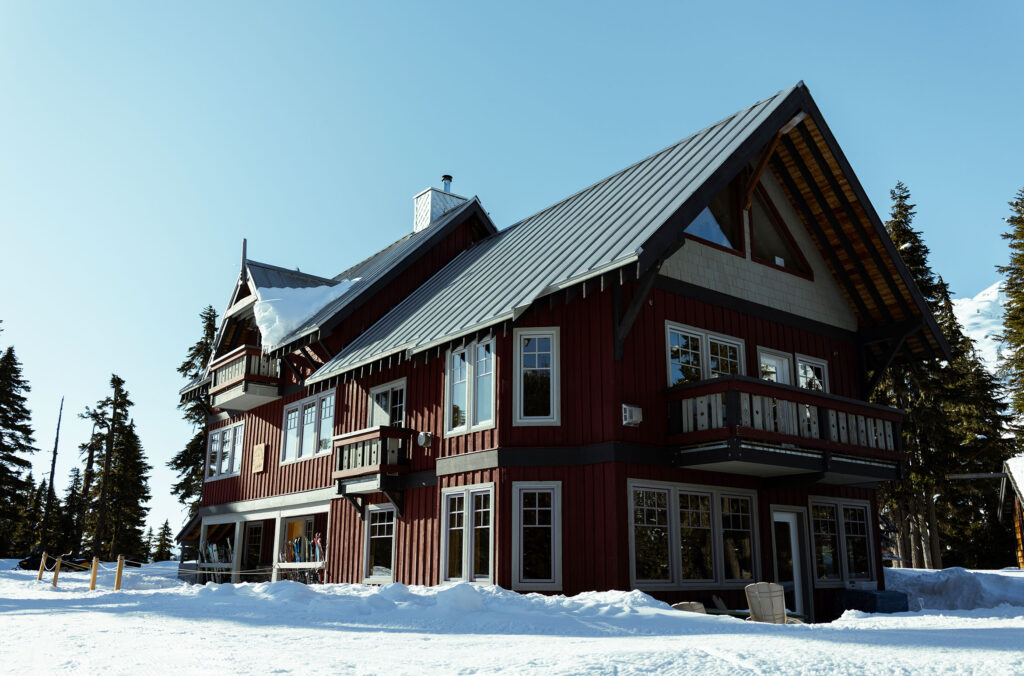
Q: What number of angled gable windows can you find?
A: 2